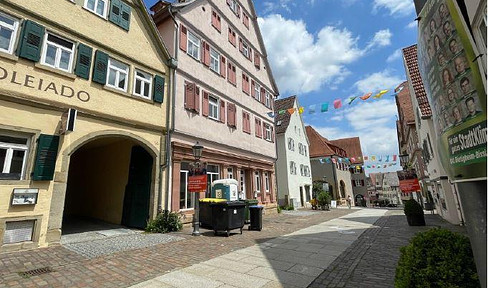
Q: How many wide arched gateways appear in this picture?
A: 1